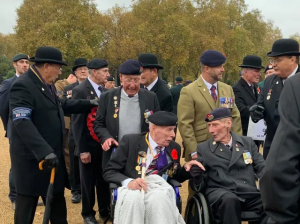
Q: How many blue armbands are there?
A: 1